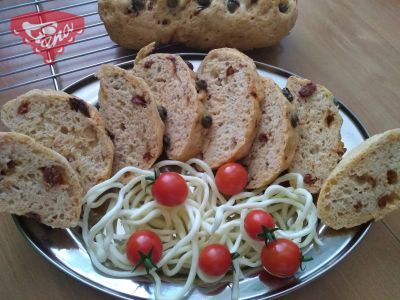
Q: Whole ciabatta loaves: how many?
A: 1